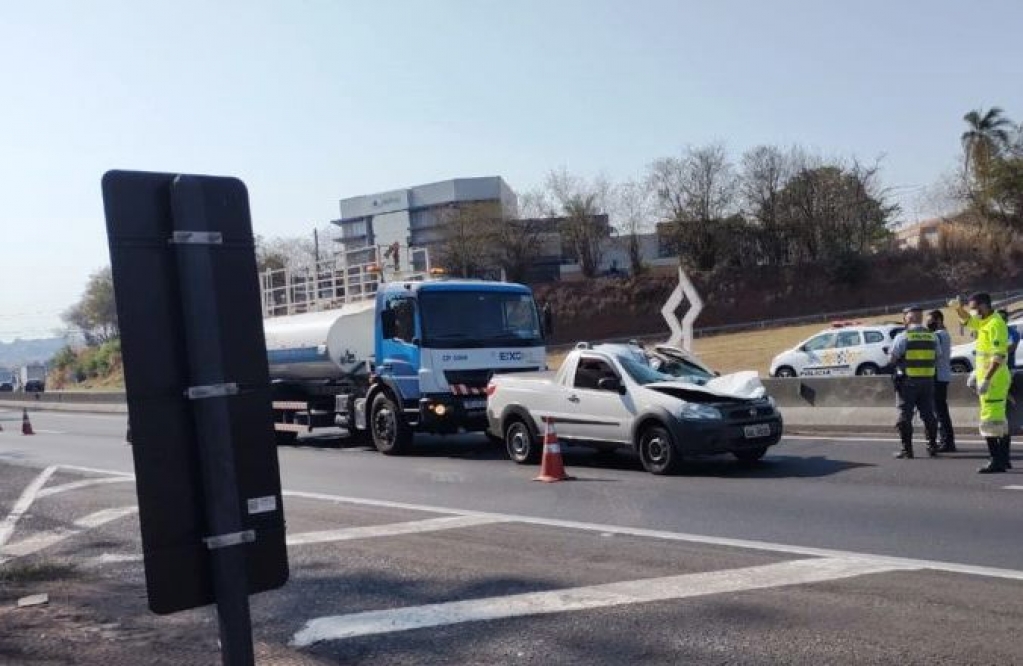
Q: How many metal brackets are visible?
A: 3